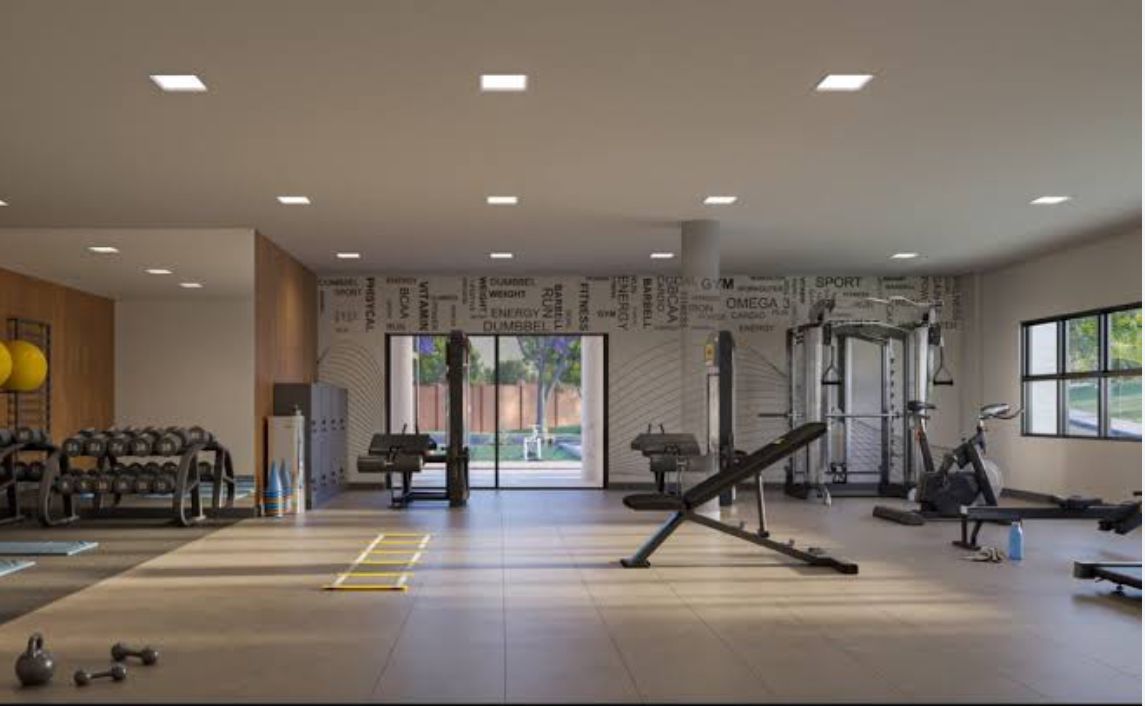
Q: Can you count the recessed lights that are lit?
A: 15